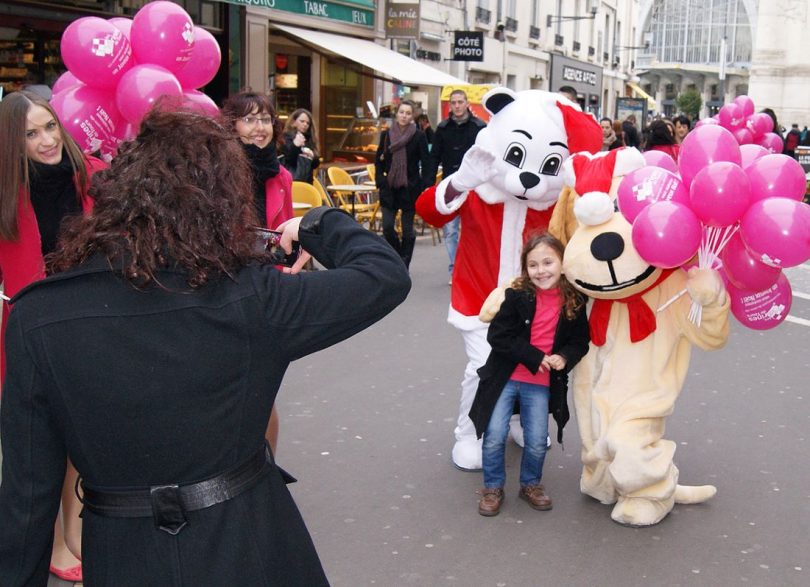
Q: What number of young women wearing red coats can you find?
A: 2